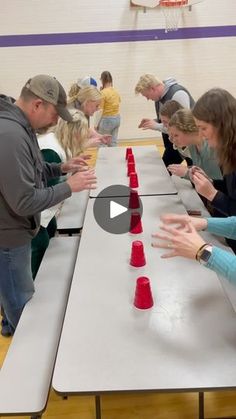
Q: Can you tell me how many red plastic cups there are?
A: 8